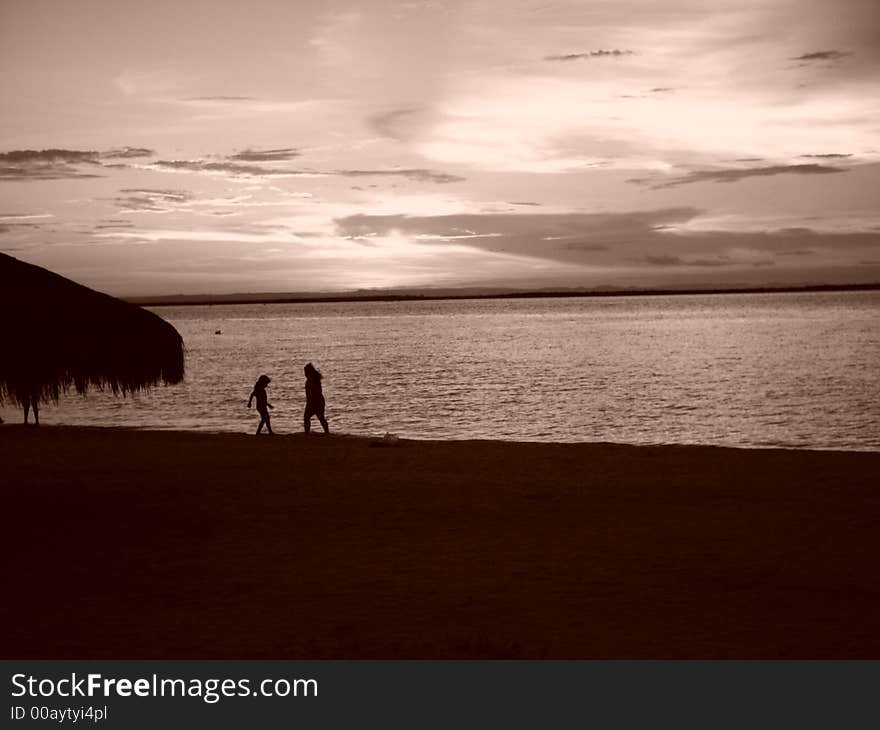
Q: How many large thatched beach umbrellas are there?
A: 1